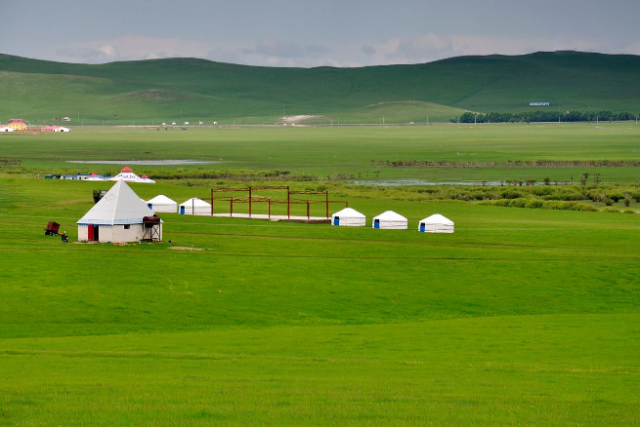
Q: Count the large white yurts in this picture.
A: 1